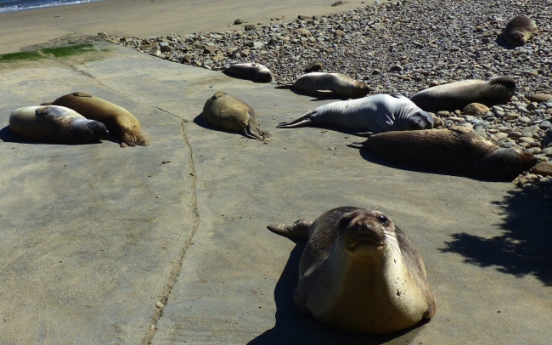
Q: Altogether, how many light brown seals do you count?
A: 2